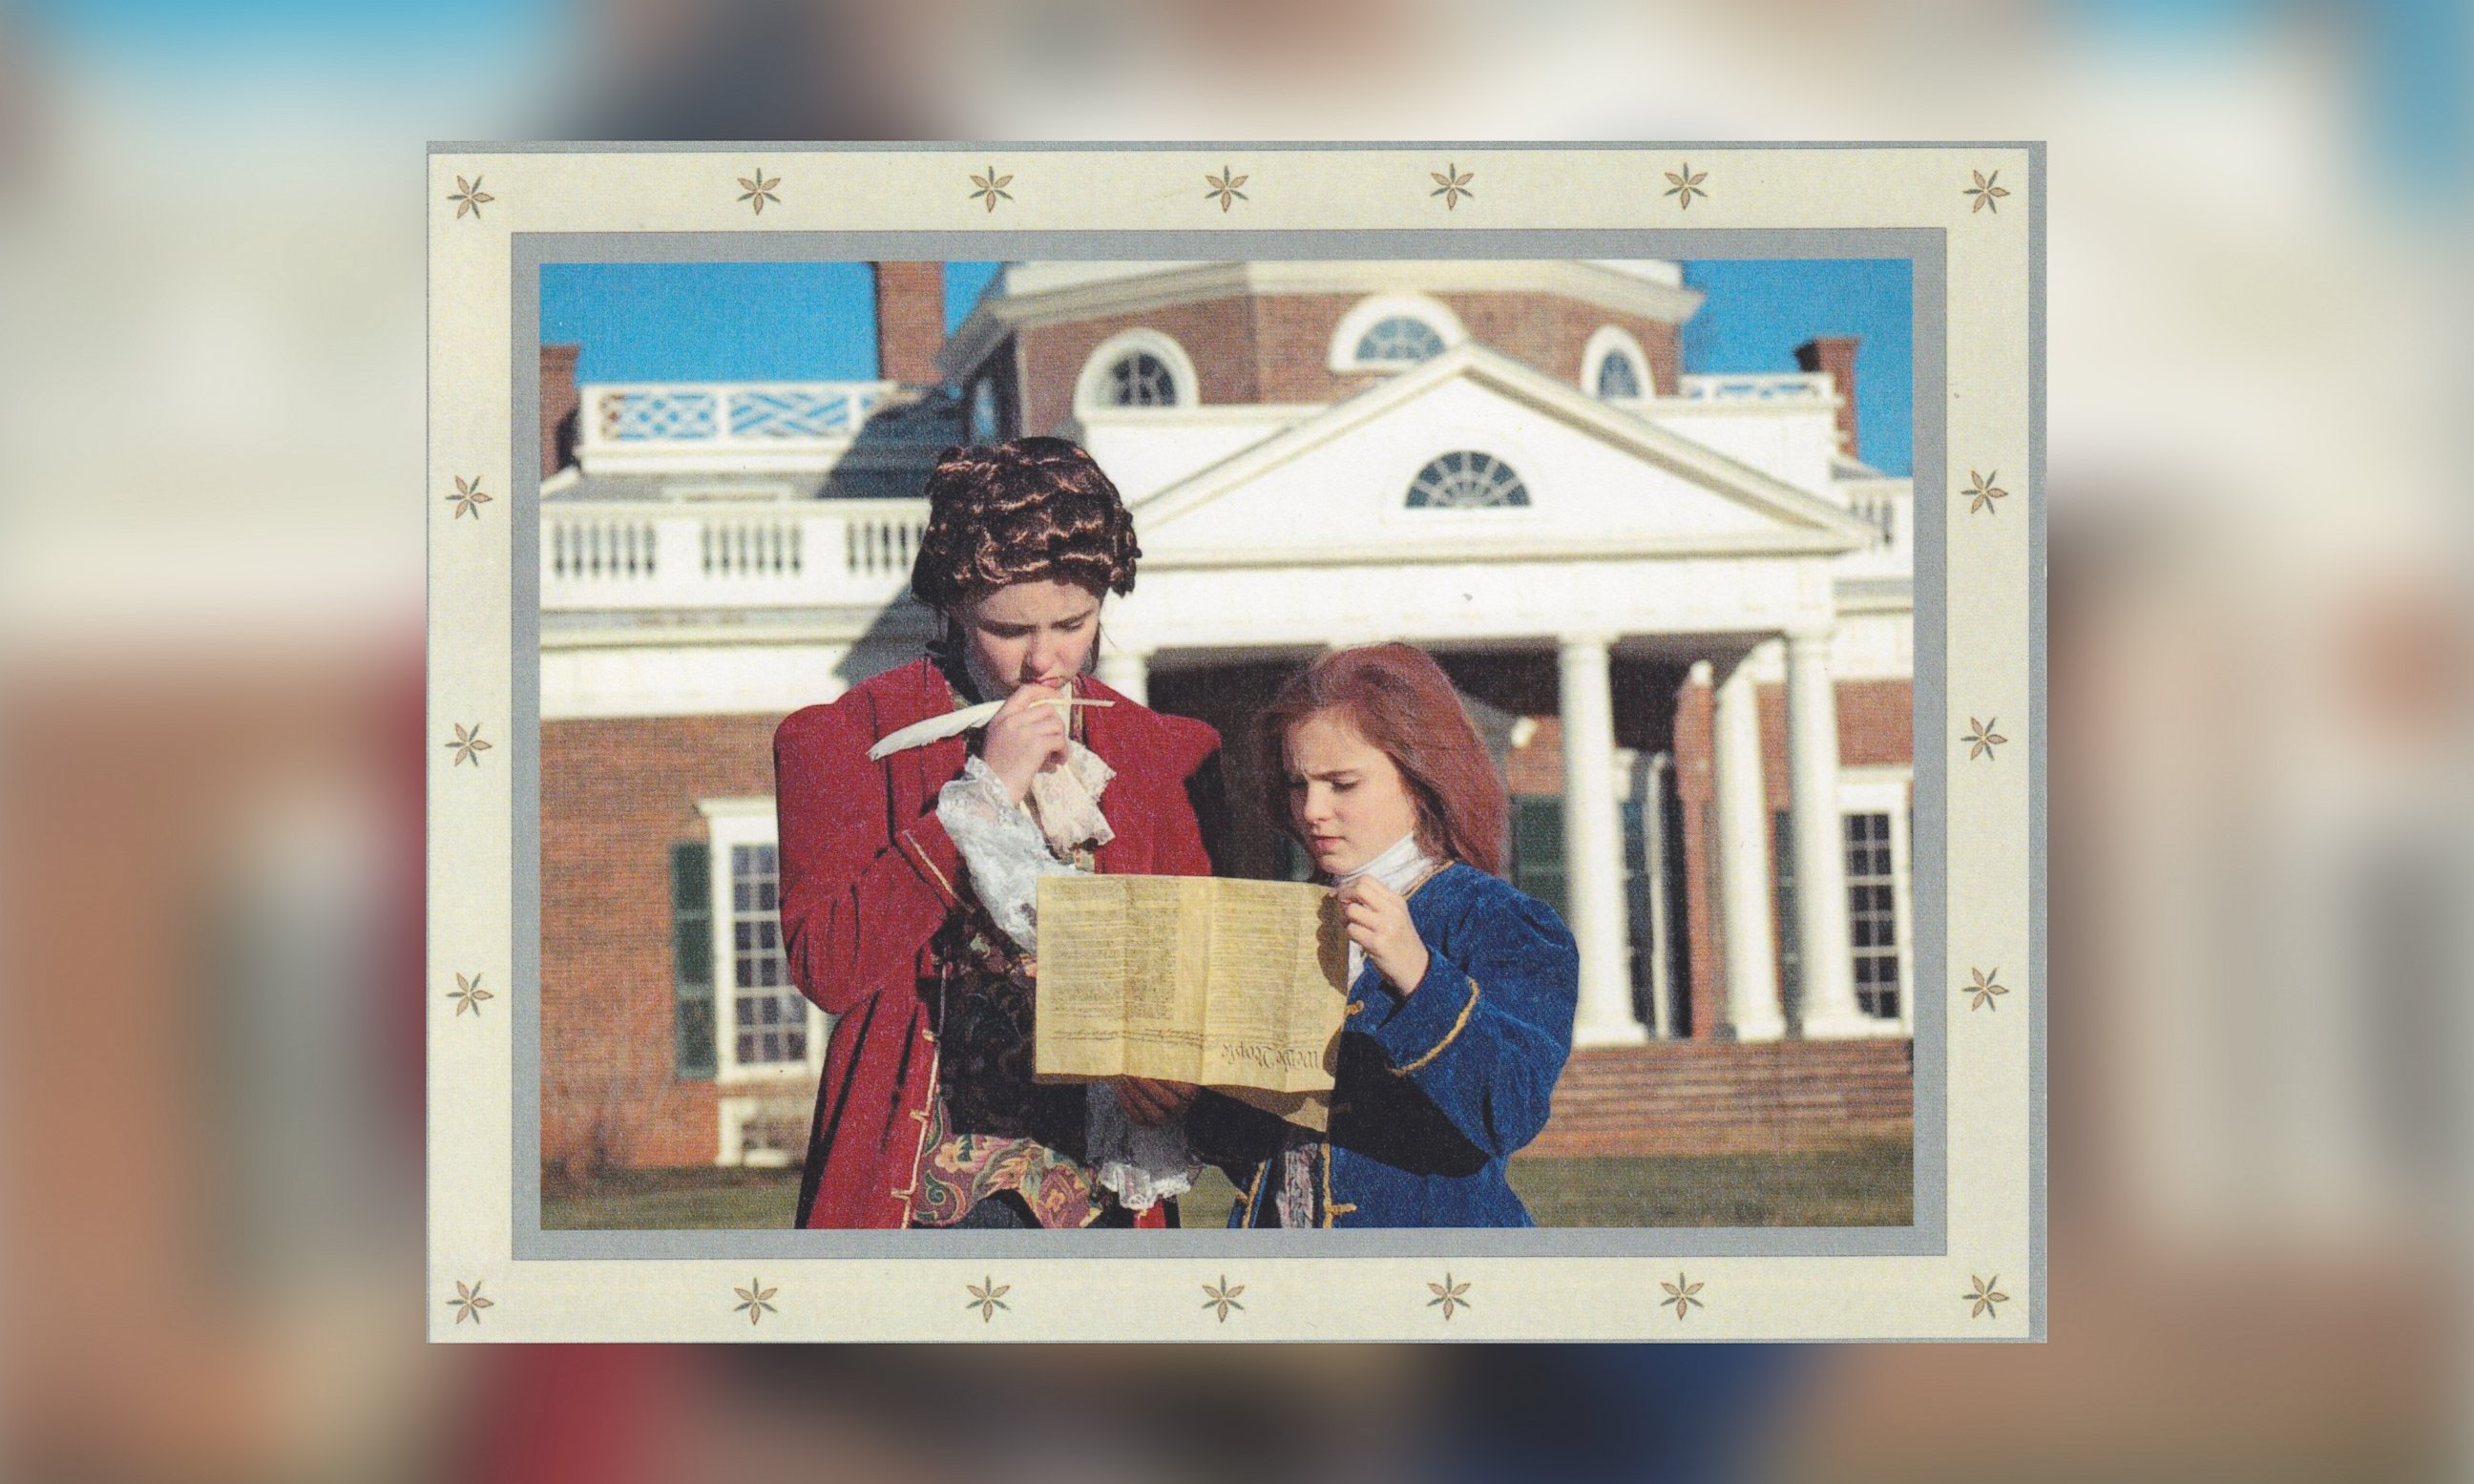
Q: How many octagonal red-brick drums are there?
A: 1